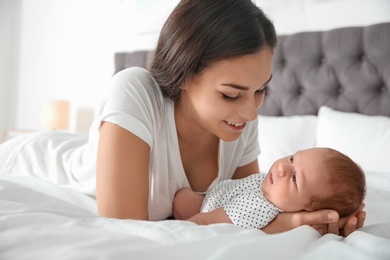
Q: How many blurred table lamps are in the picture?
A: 1